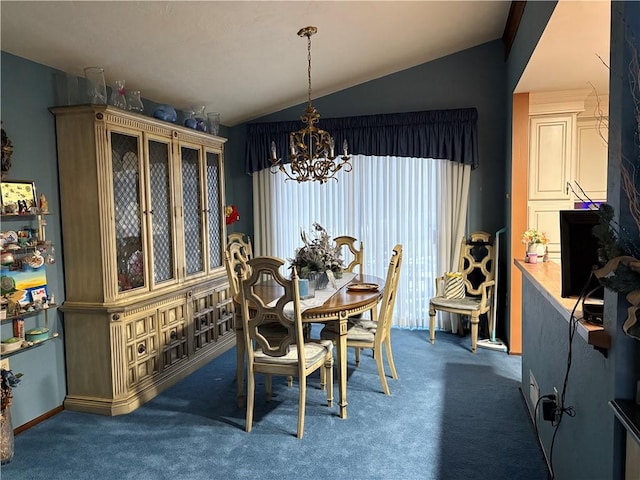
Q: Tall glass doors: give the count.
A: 4